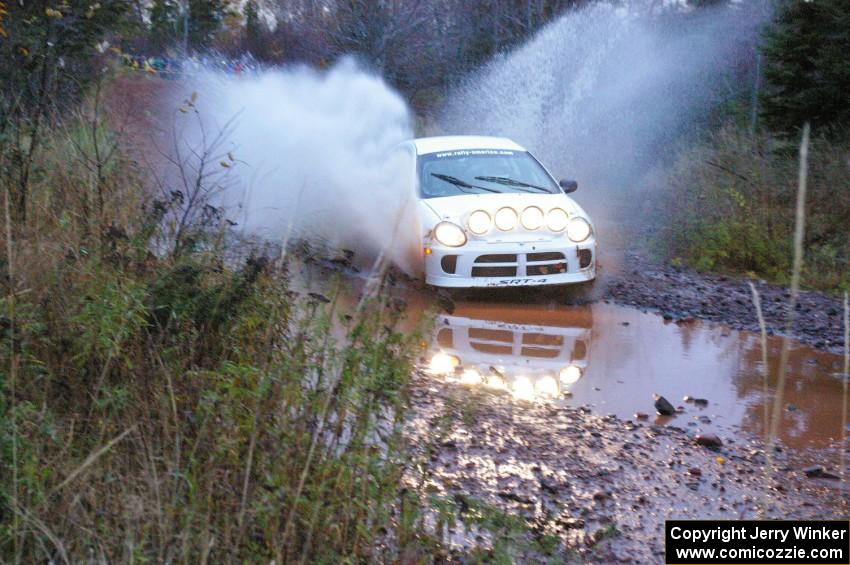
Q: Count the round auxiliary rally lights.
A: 4